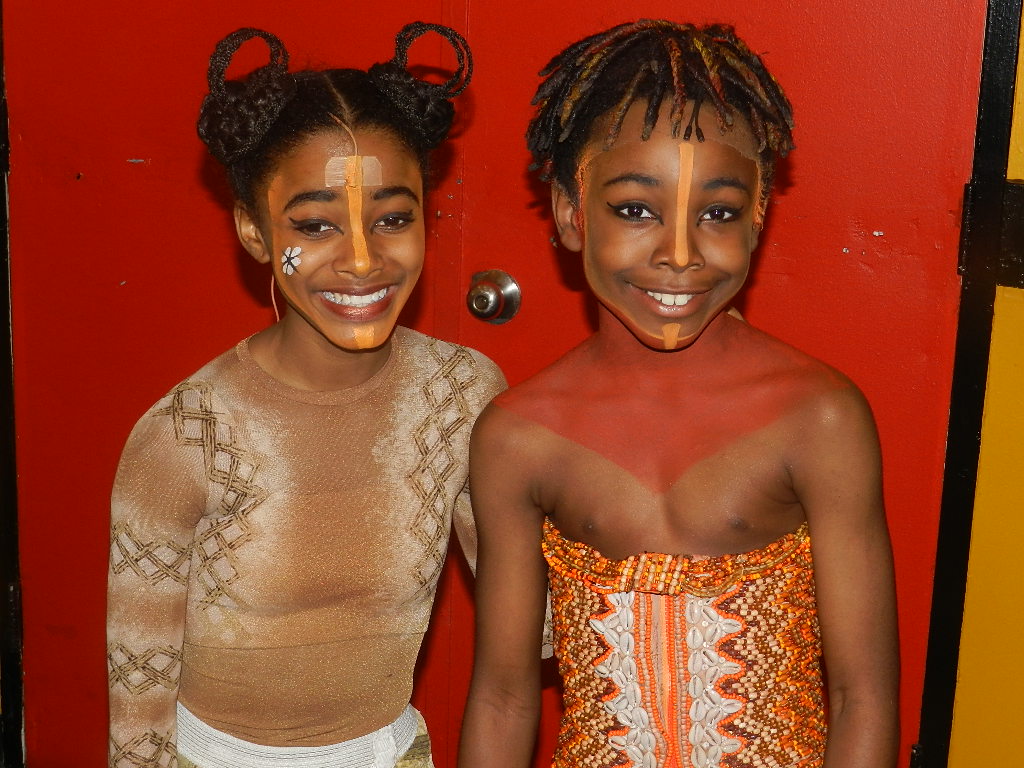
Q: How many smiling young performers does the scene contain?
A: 2